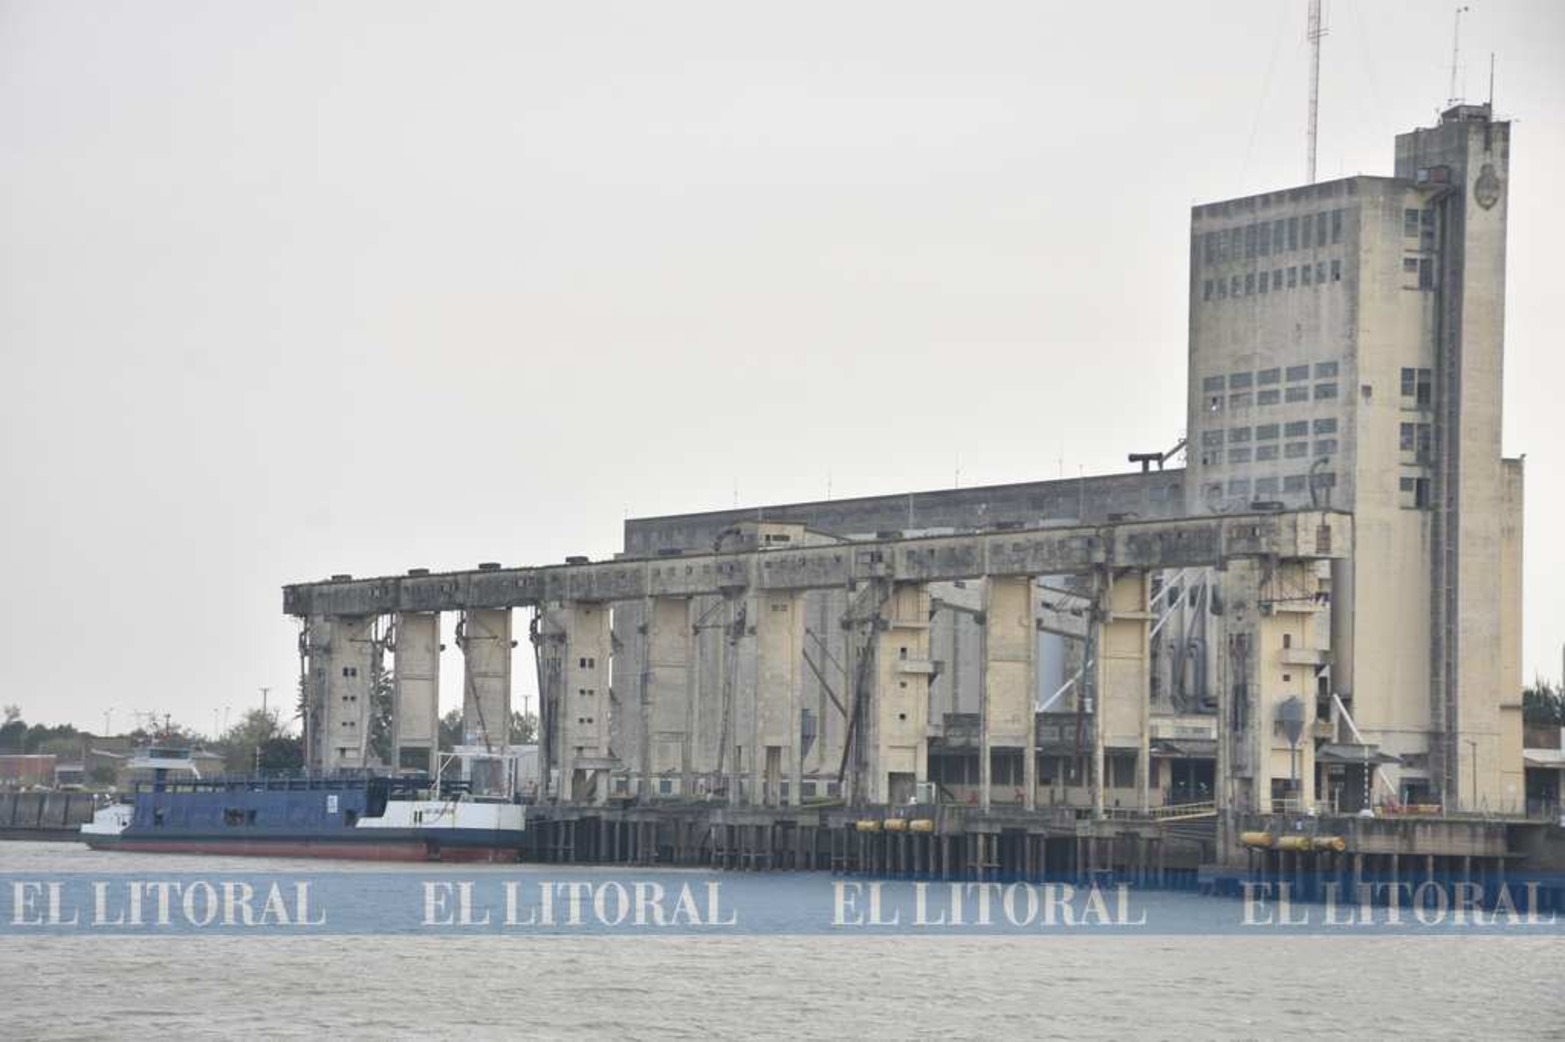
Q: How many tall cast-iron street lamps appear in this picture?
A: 0